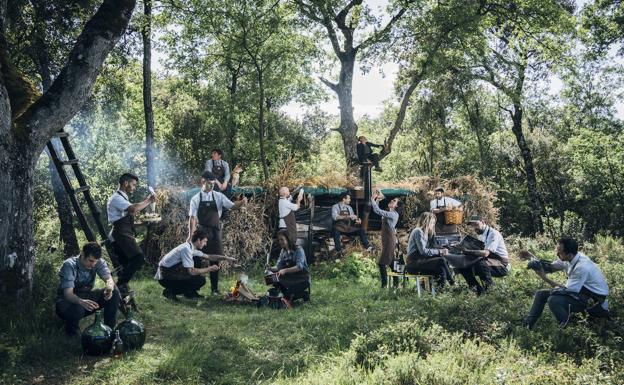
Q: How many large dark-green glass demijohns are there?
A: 2